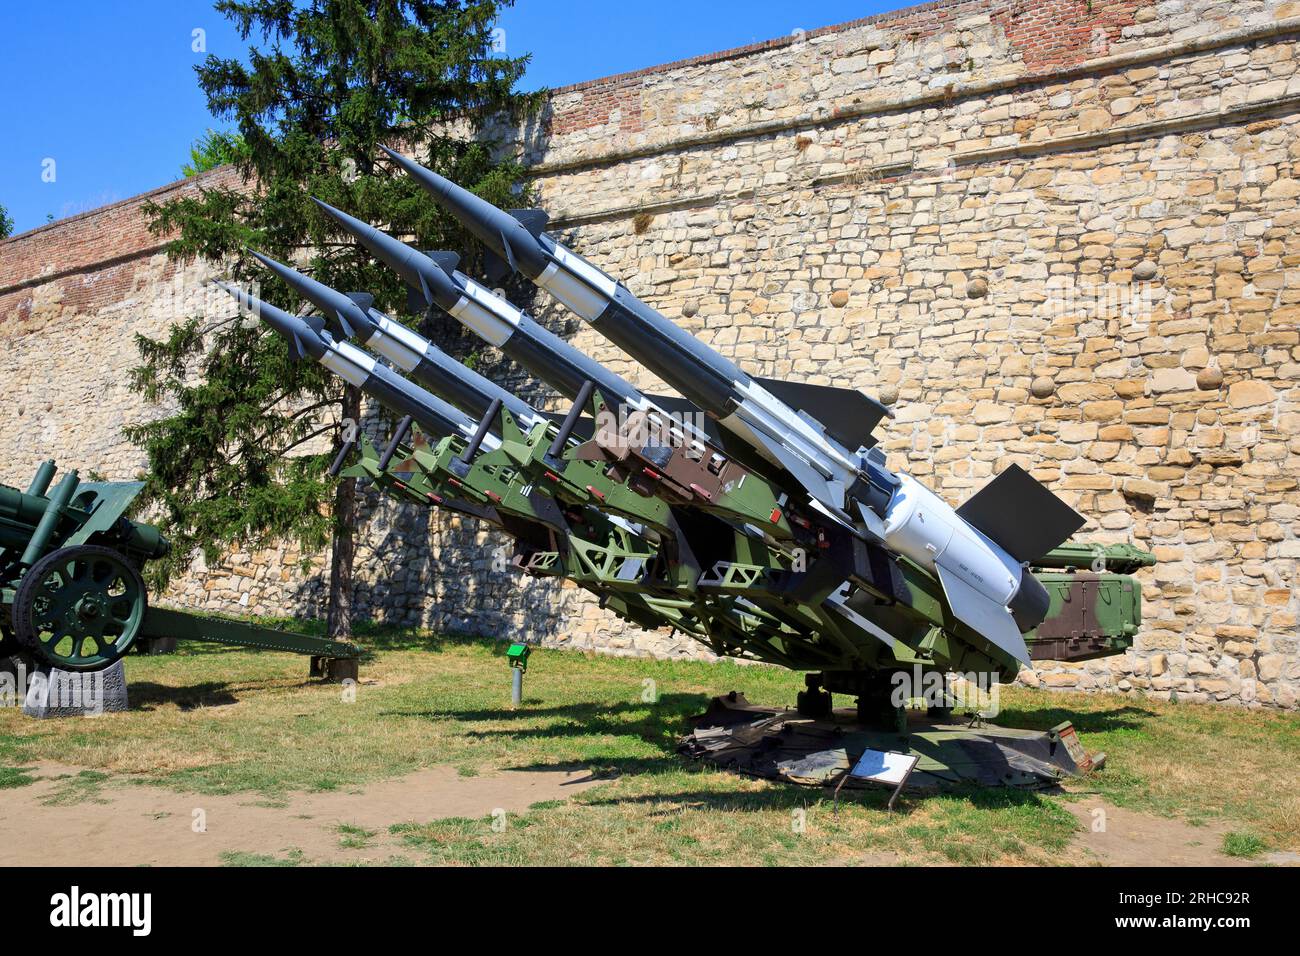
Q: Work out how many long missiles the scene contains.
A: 4